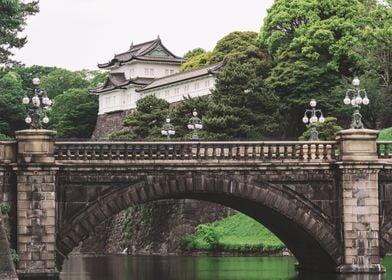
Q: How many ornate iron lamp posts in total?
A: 5